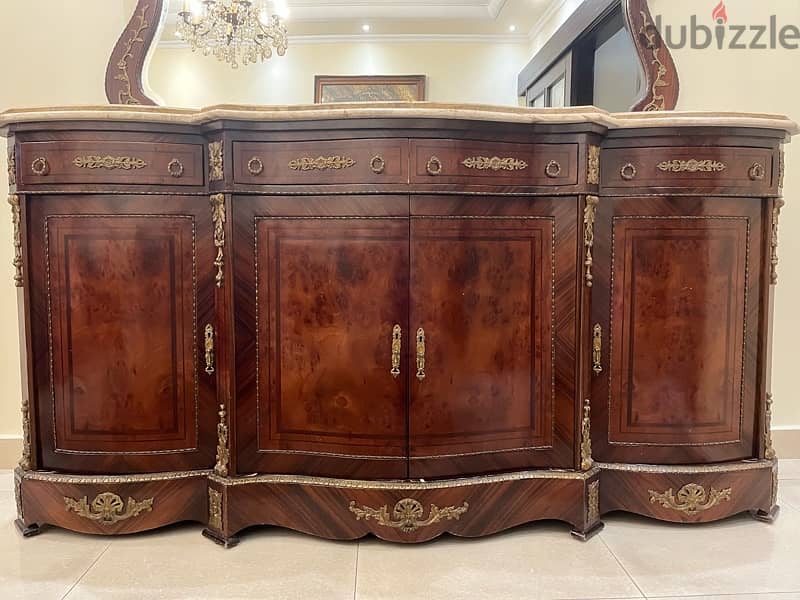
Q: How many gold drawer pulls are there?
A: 8